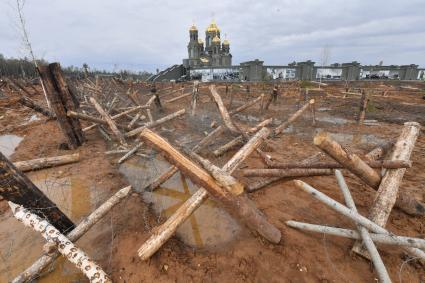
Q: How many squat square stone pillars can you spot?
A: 4